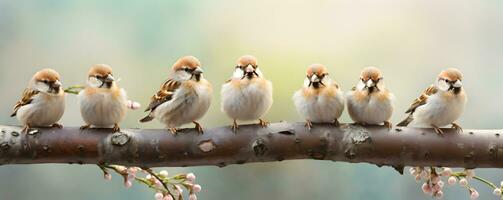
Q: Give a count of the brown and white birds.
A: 7